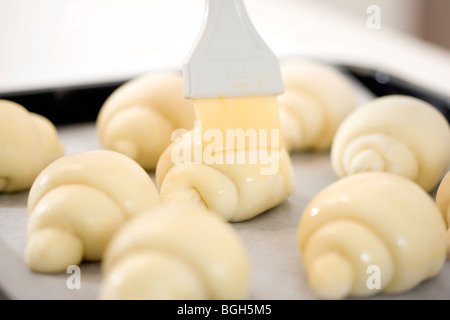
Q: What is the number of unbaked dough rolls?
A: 9